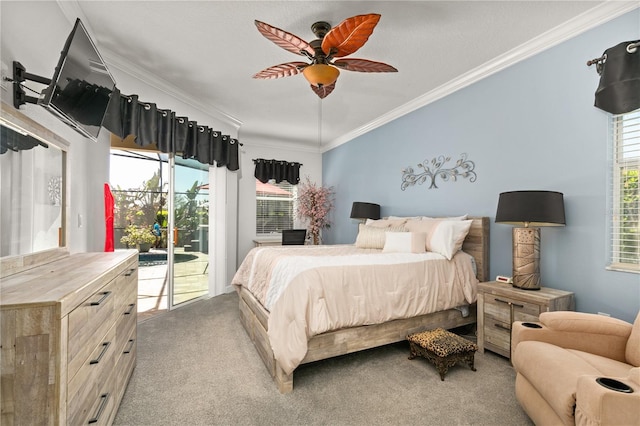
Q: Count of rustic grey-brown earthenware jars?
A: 0